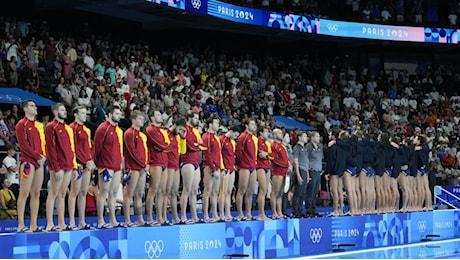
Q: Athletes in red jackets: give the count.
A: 13